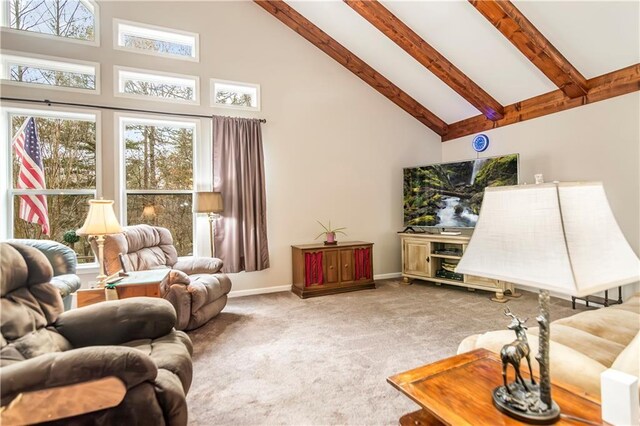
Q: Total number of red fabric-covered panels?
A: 2